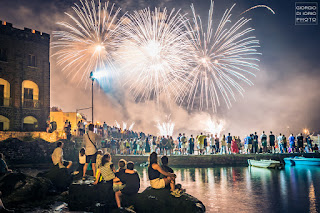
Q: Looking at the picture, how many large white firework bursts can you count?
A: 3